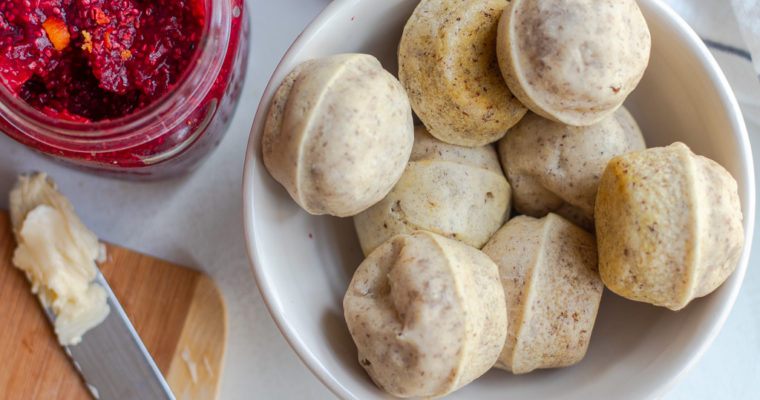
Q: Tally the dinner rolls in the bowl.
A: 8